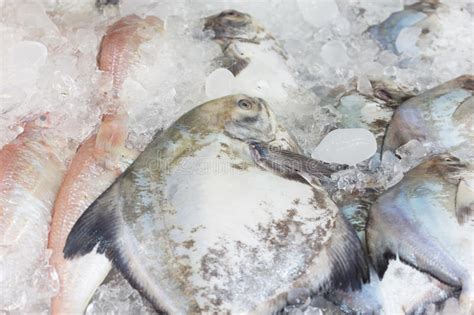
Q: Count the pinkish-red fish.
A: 3